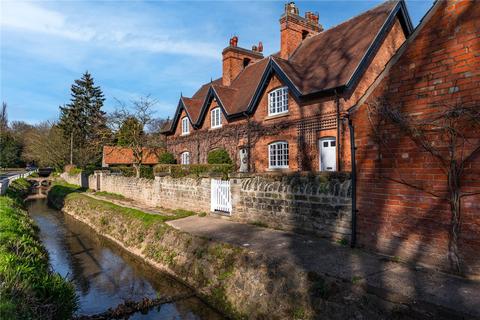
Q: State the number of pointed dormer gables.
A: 3